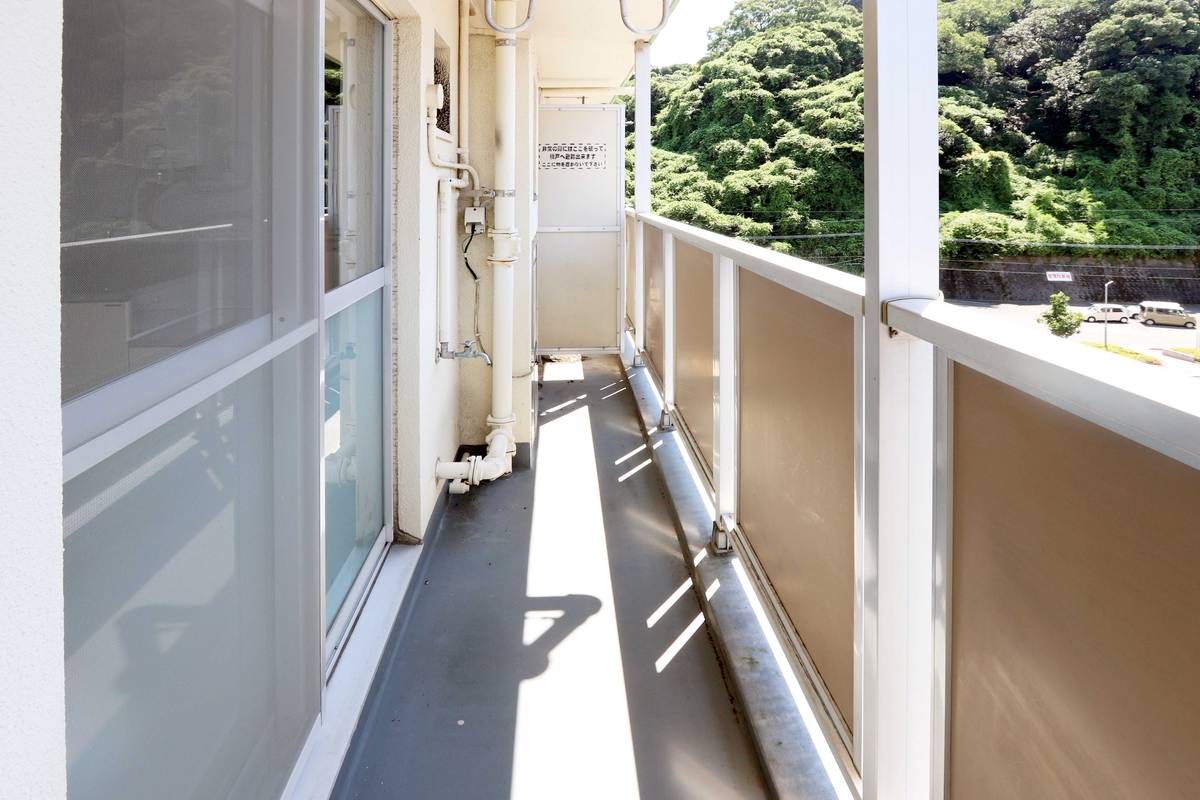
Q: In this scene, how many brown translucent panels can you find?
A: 5